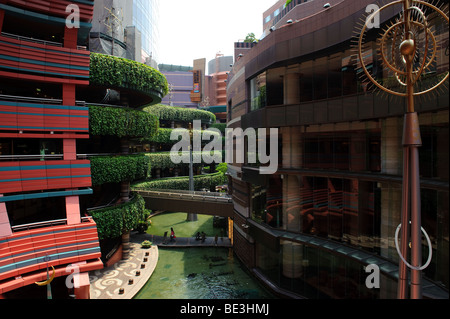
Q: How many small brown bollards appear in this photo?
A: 6